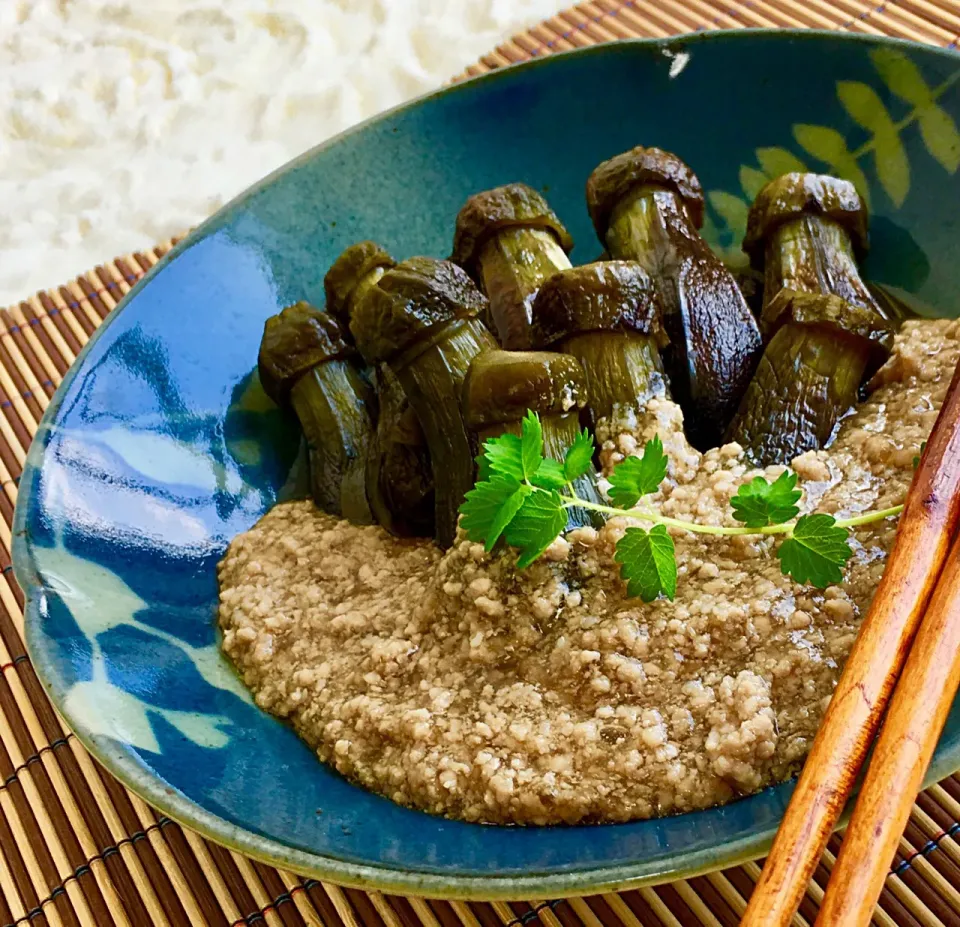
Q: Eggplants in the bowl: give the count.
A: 9